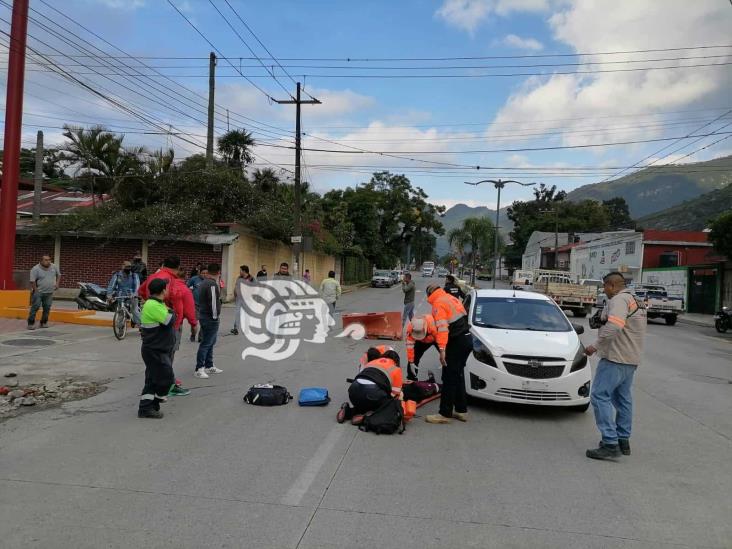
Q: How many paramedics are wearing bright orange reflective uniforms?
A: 4